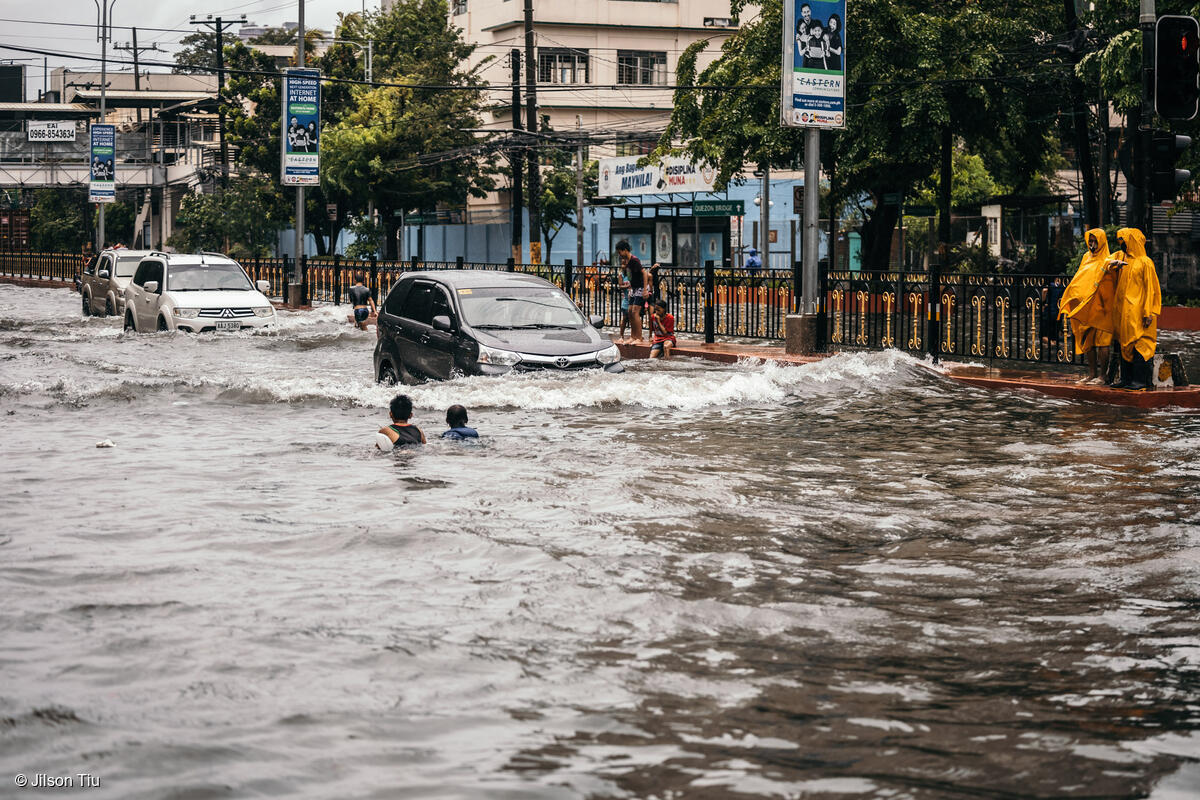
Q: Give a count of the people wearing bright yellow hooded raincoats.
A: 2